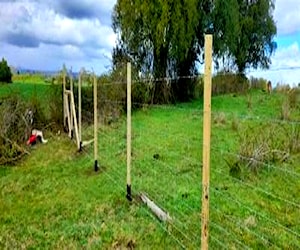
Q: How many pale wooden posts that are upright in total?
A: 6